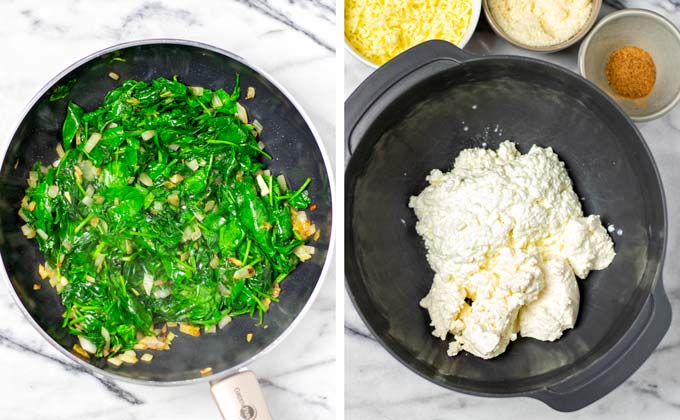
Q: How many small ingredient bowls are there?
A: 3